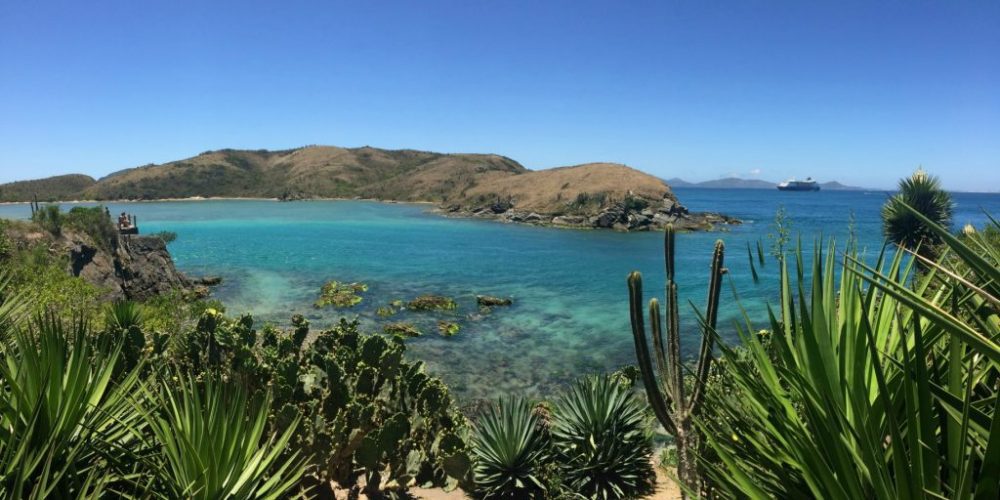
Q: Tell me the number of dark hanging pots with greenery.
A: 0